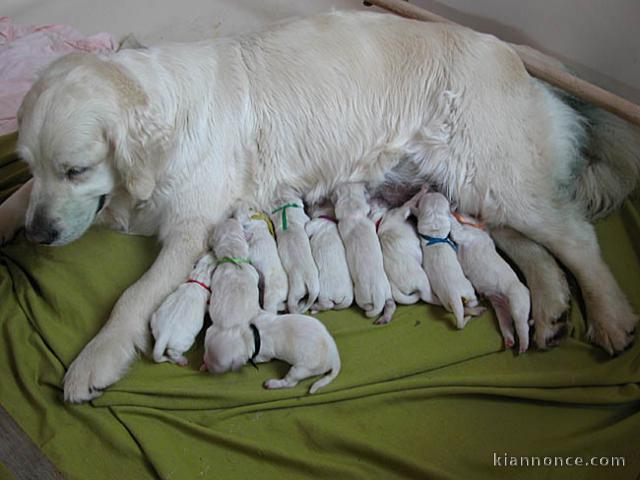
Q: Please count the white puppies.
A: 10